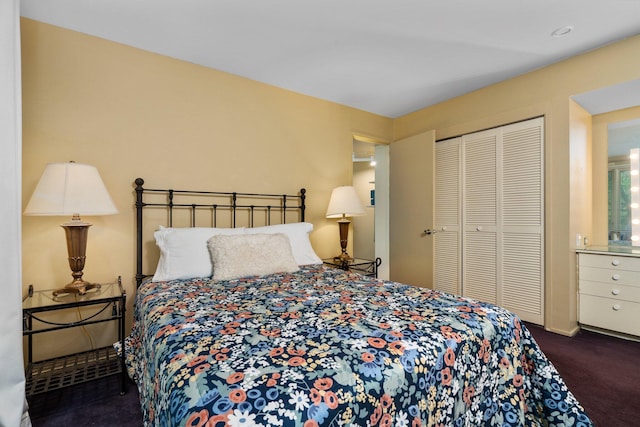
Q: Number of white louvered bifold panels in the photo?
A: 3